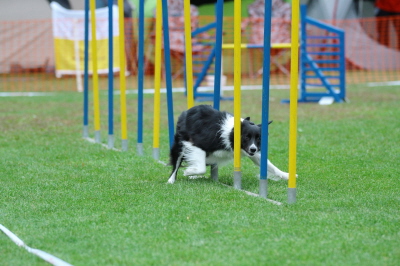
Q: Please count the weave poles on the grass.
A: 12